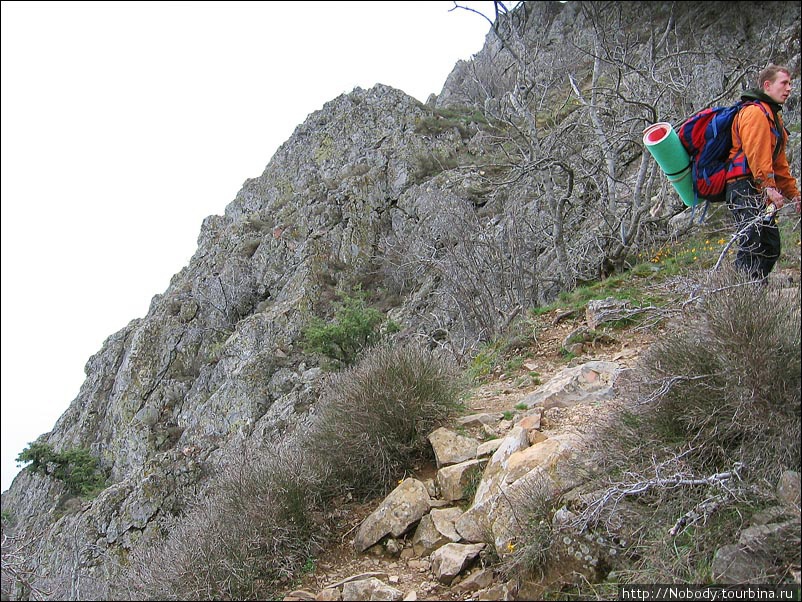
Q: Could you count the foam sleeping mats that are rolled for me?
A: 1